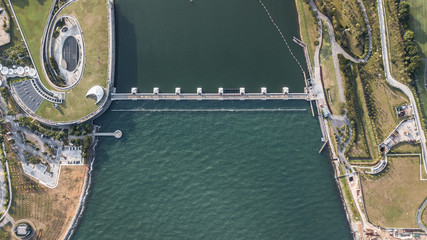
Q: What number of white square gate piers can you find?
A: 8